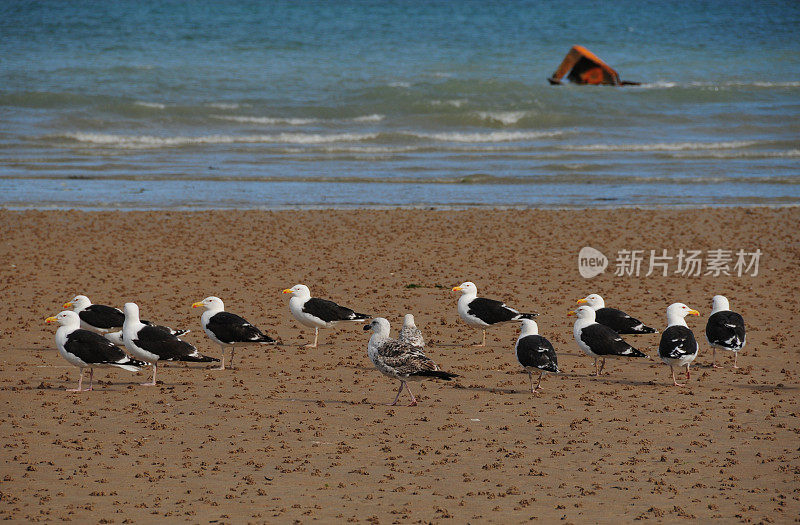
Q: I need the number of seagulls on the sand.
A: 13